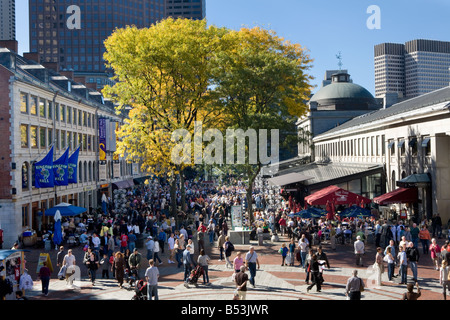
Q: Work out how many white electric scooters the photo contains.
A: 0